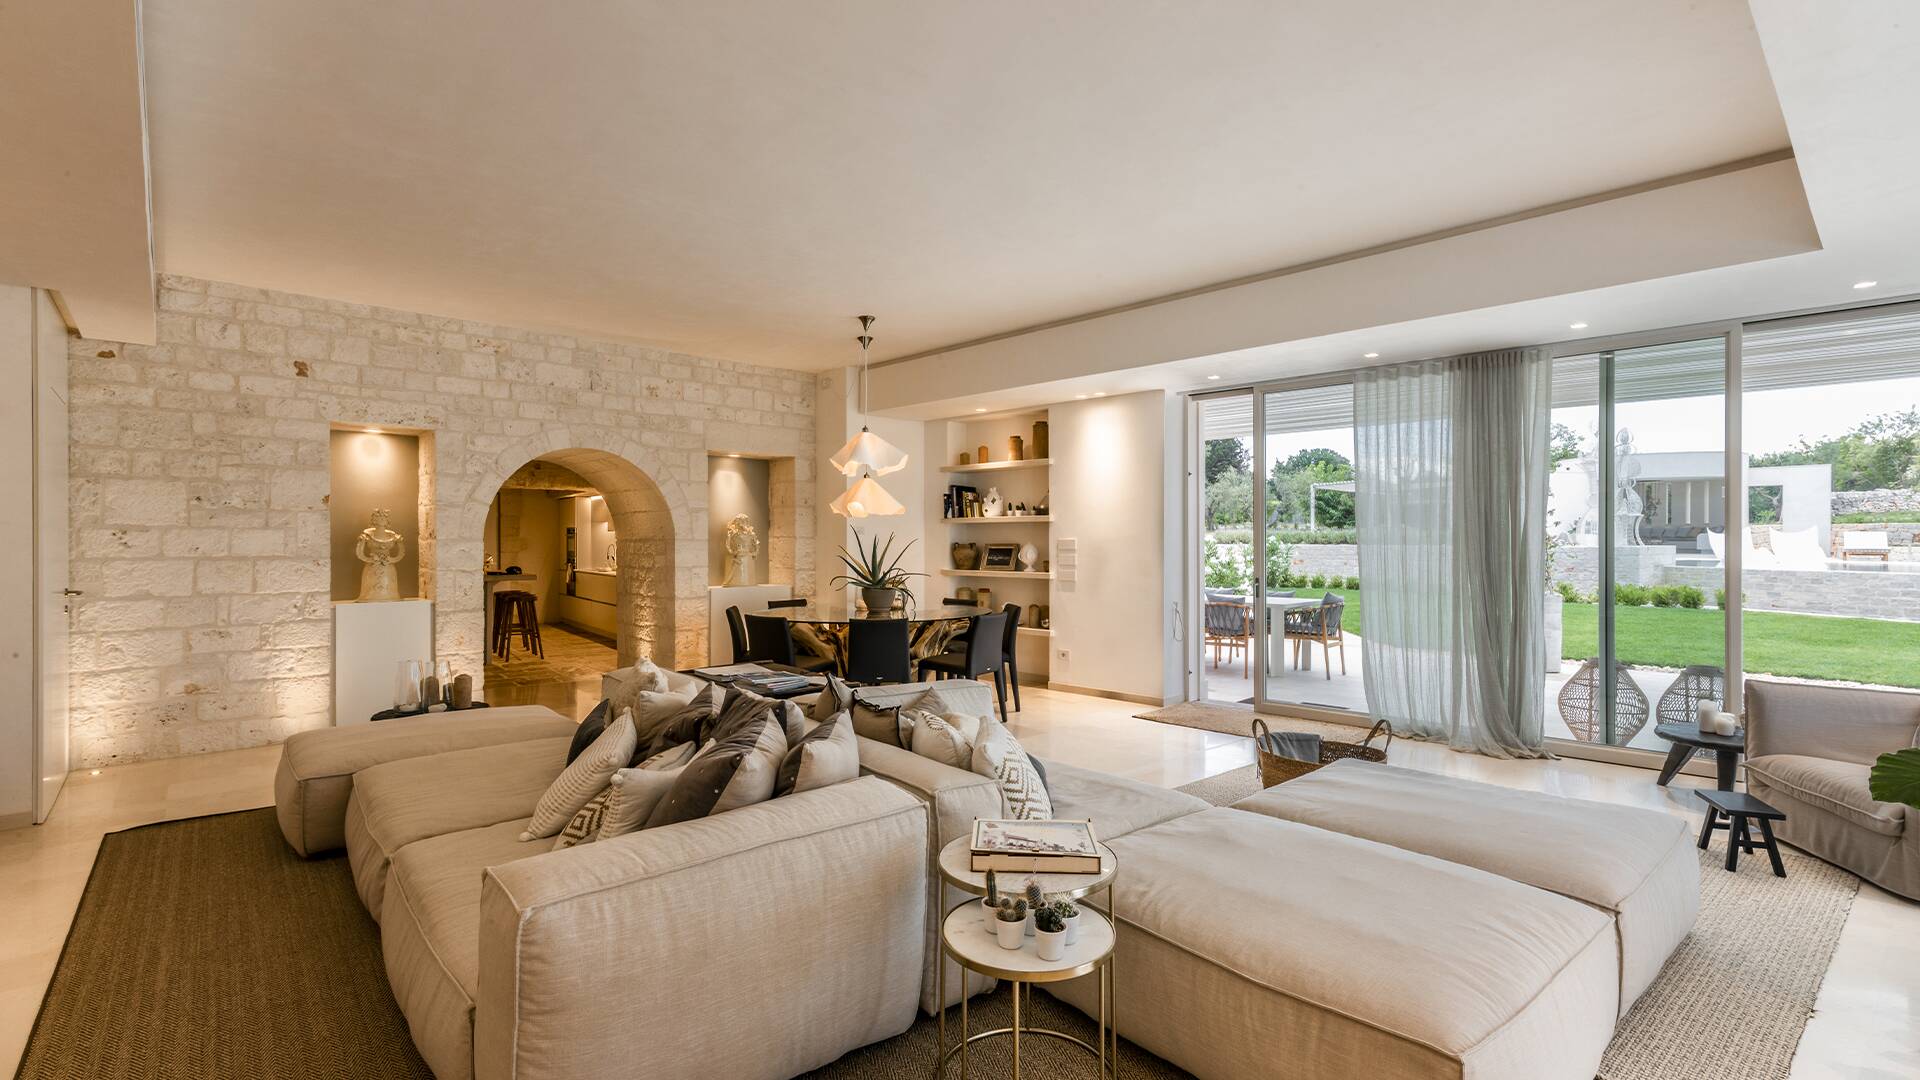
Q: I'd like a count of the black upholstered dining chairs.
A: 7